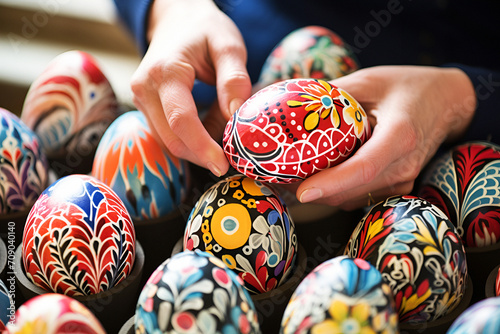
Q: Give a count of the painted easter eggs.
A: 13